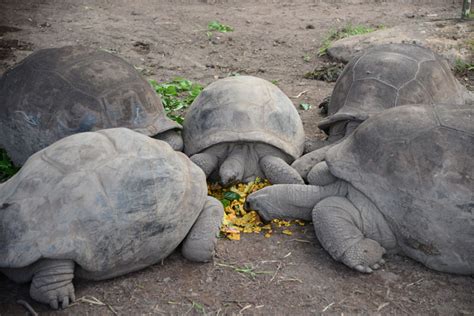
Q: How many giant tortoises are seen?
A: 5